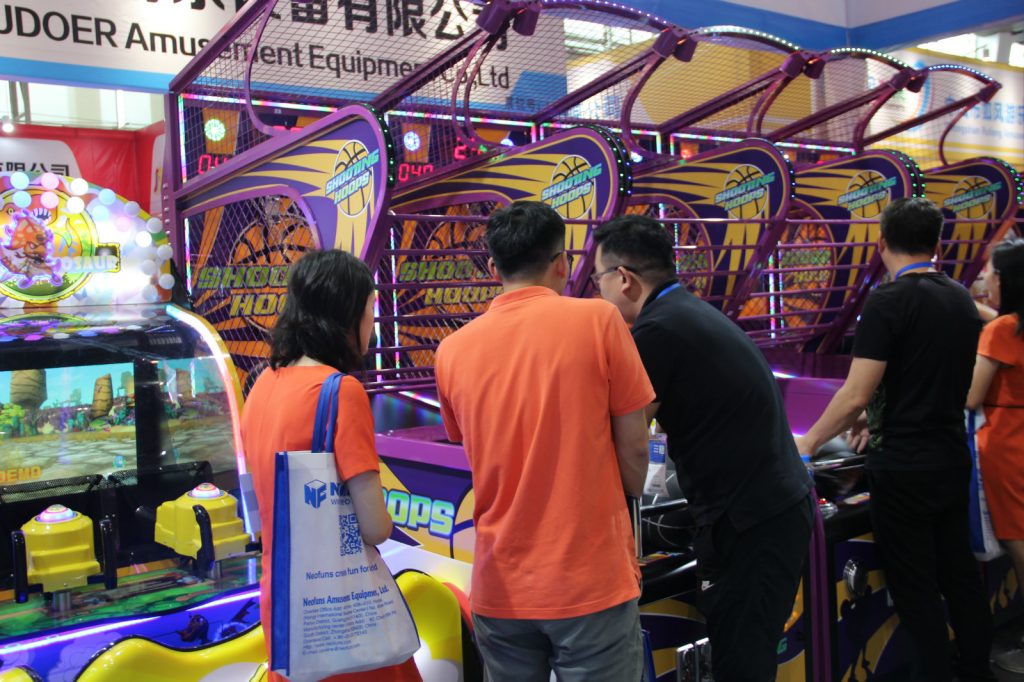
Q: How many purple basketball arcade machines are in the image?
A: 5